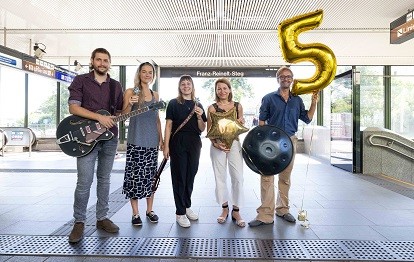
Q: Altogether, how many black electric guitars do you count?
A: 1